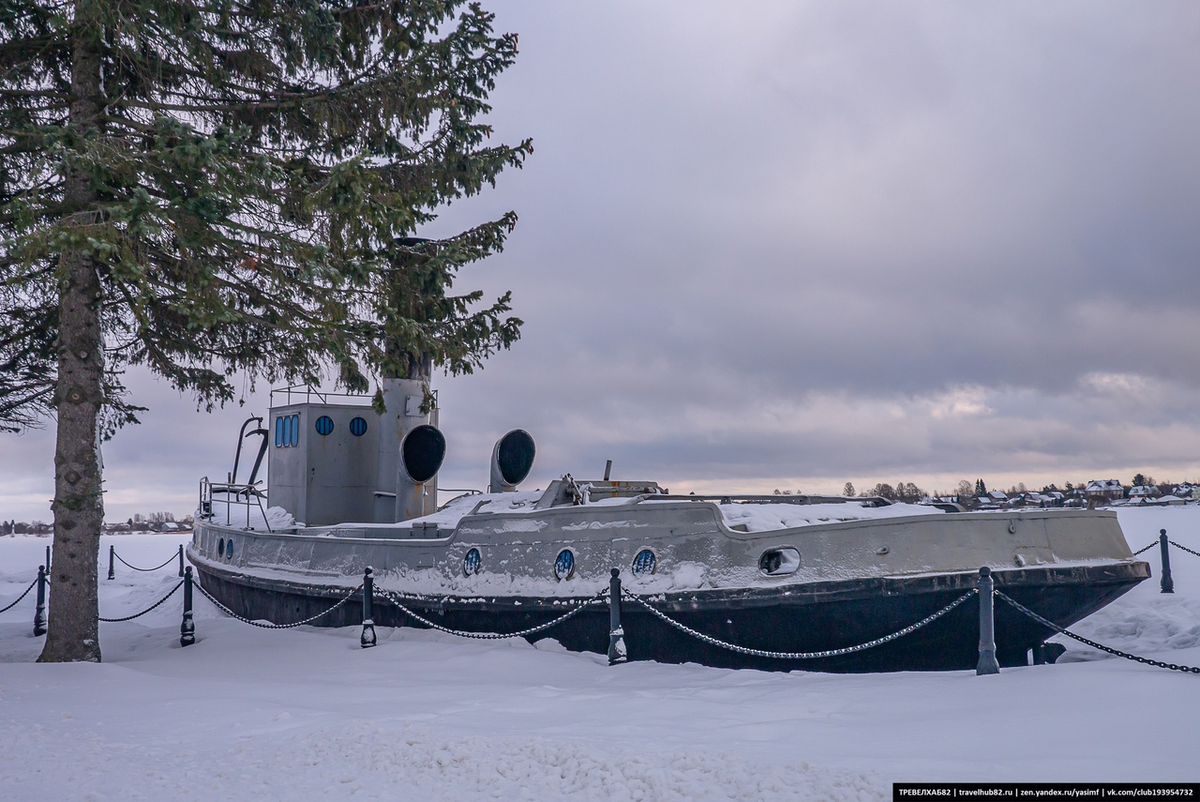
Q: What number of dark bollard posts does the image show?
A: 9